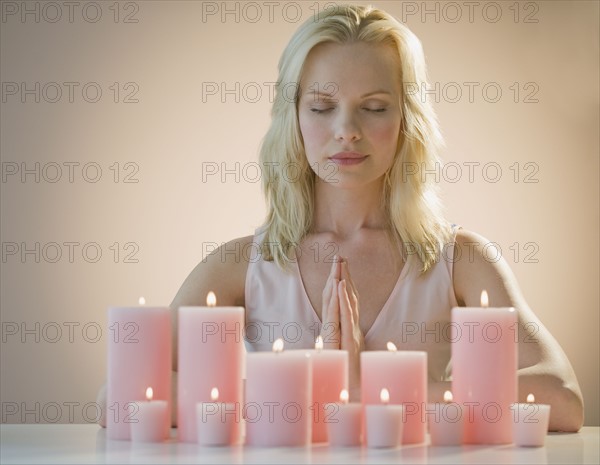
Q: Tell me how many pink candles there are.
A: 12